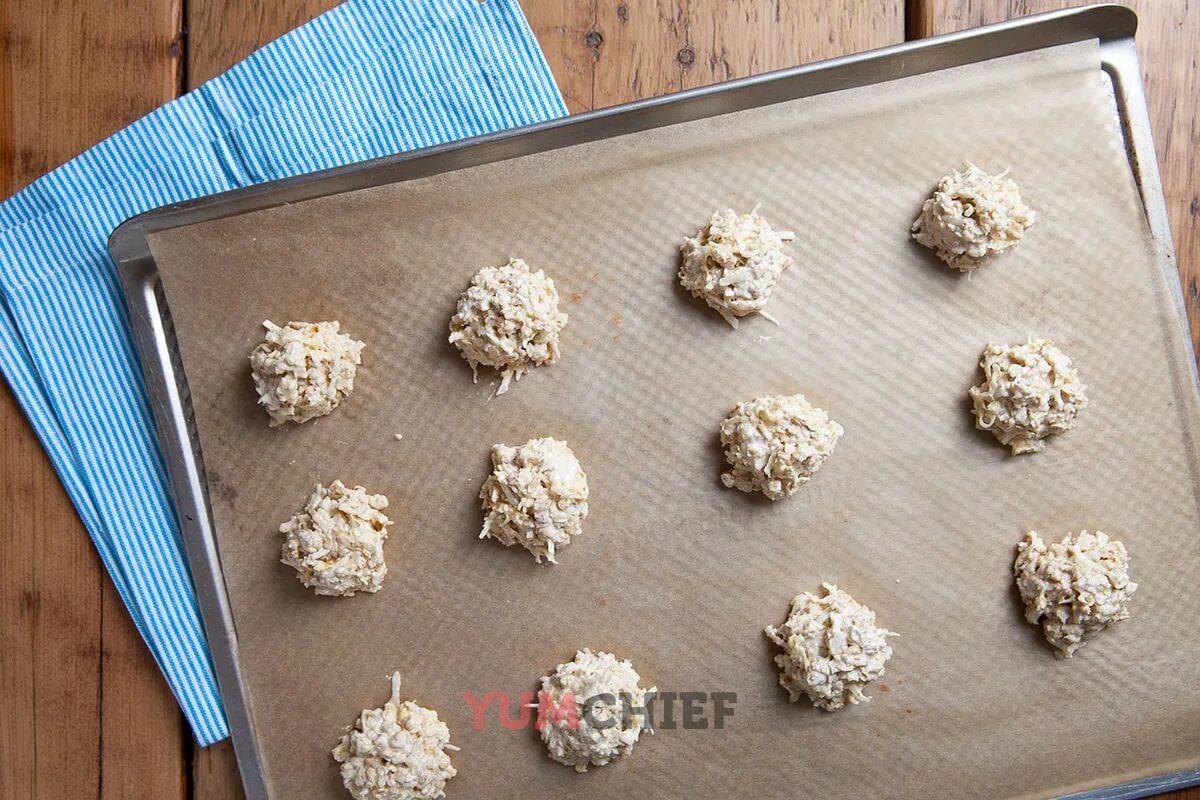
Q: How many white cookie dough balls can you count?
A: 12